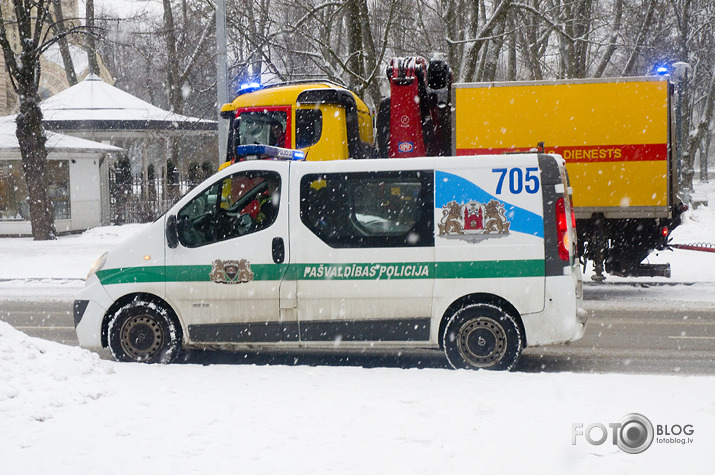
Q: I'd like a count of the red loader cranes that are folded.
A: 1